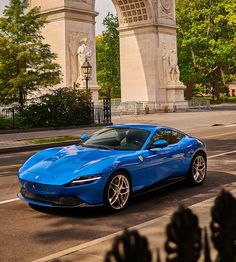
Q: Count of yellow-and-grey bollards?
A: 0